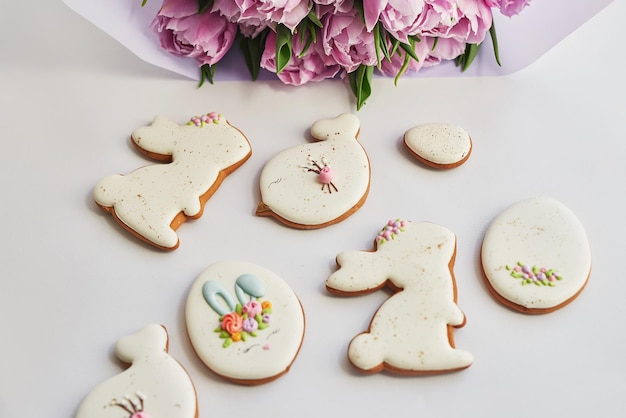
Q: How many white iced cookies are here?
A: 7